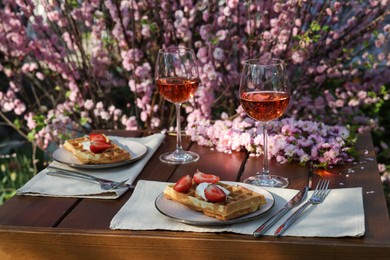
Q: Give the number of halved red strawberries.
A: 5